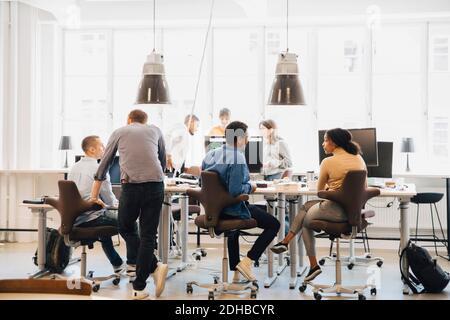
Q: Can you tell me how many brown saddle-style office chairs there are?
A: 3